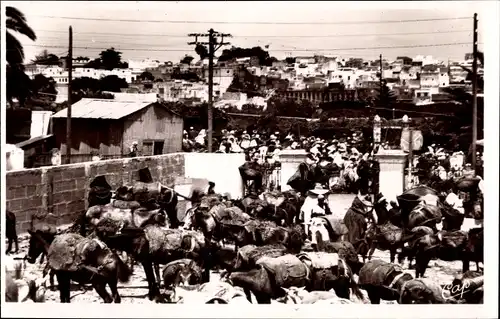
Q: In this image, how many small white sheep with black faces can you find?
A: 0